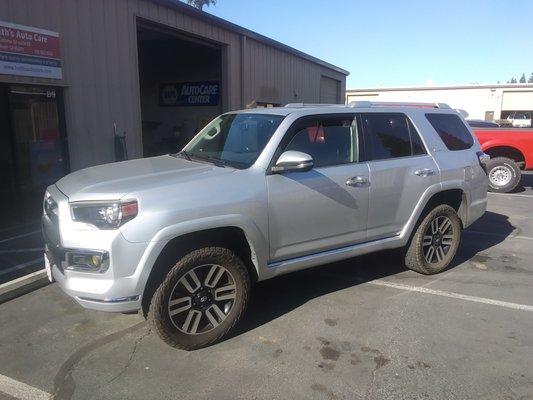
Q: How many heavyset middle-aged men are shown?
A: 0